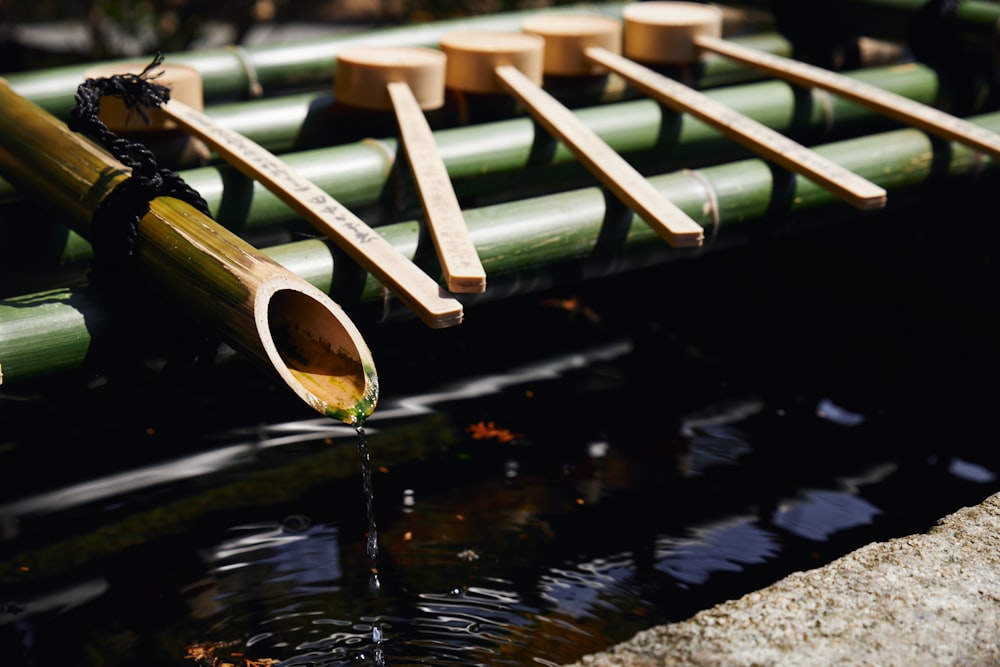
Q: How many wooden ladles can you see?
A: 5